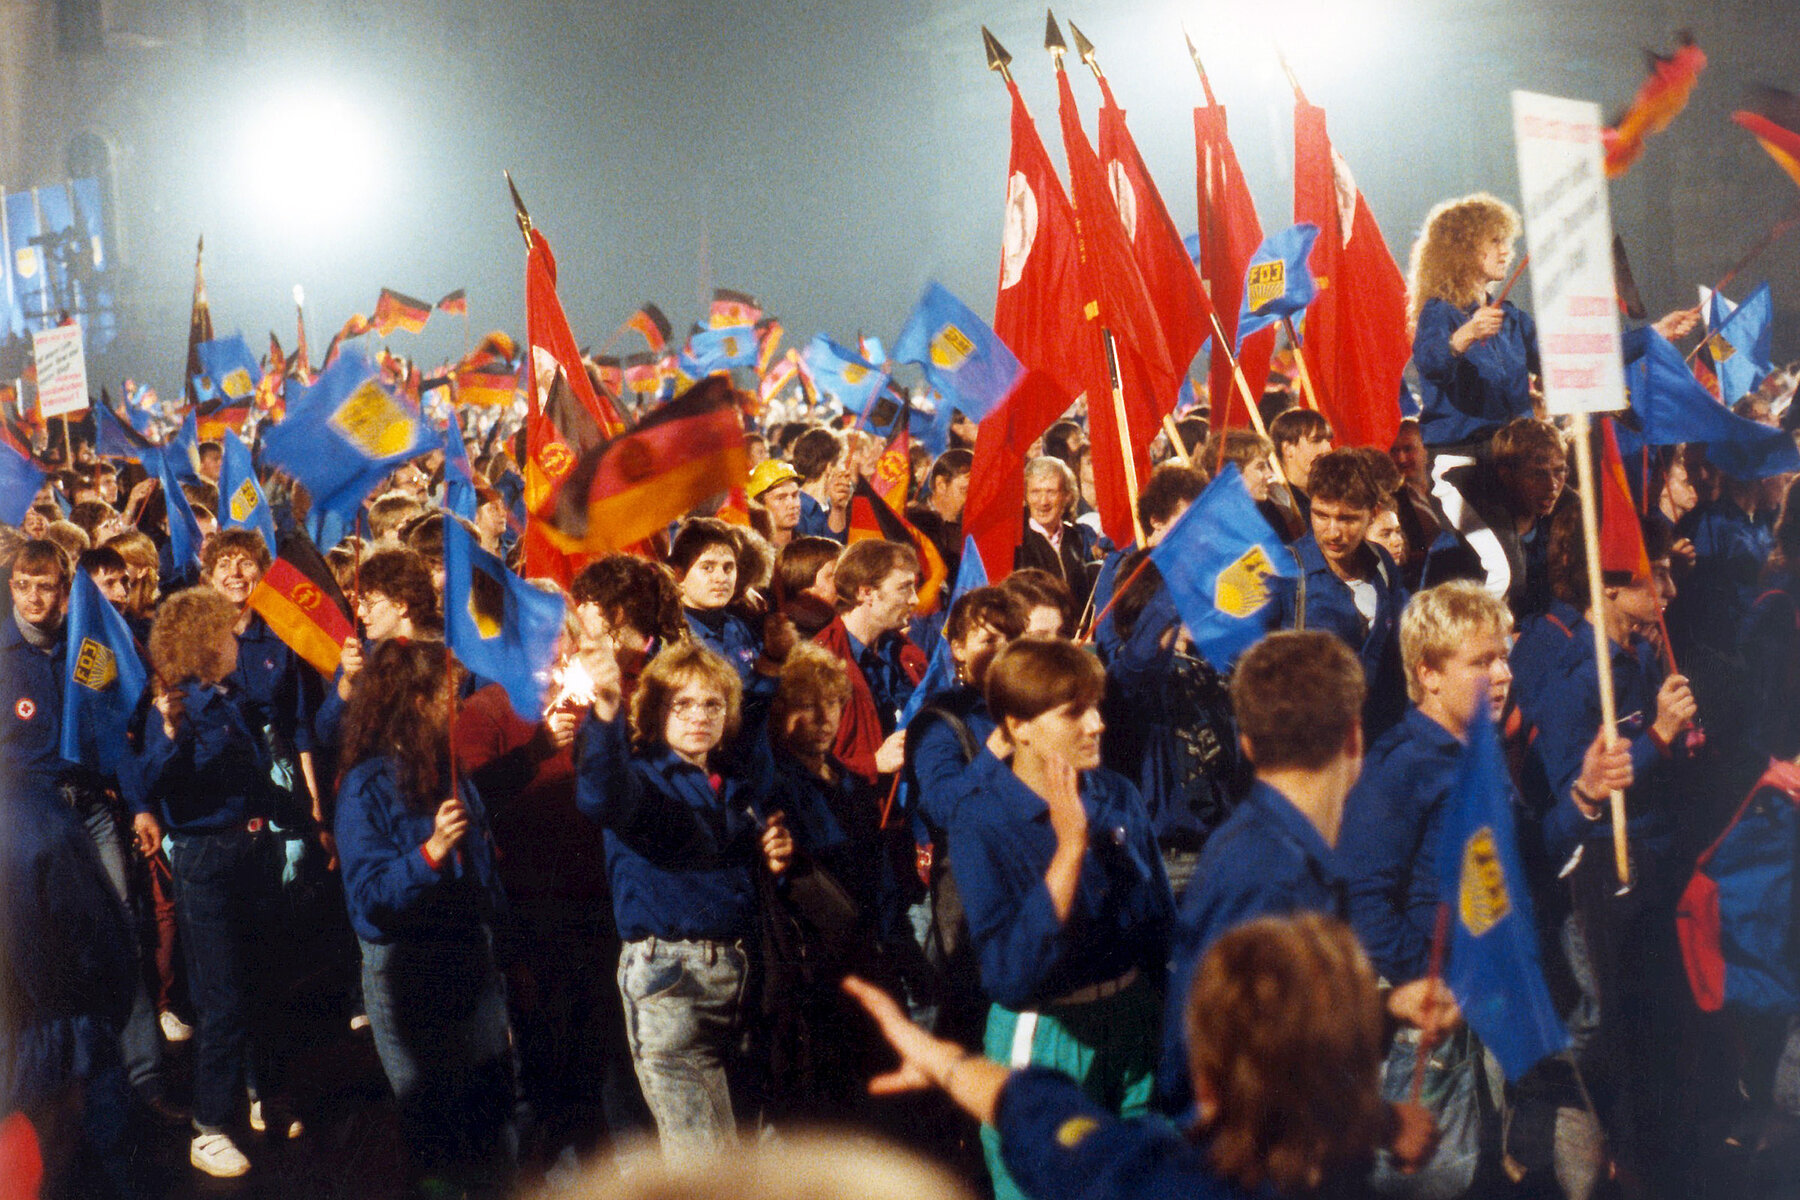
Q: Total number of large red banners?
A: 6